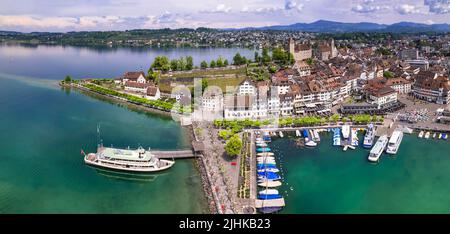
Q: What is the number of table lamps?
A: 0